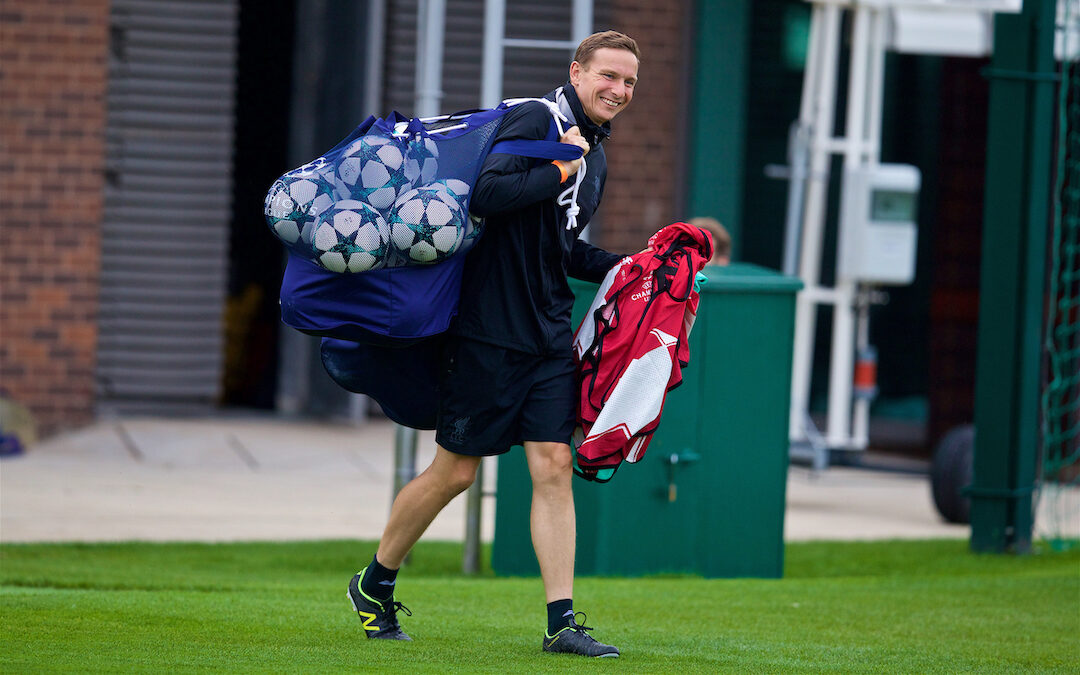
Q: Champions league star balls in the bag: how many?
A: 6